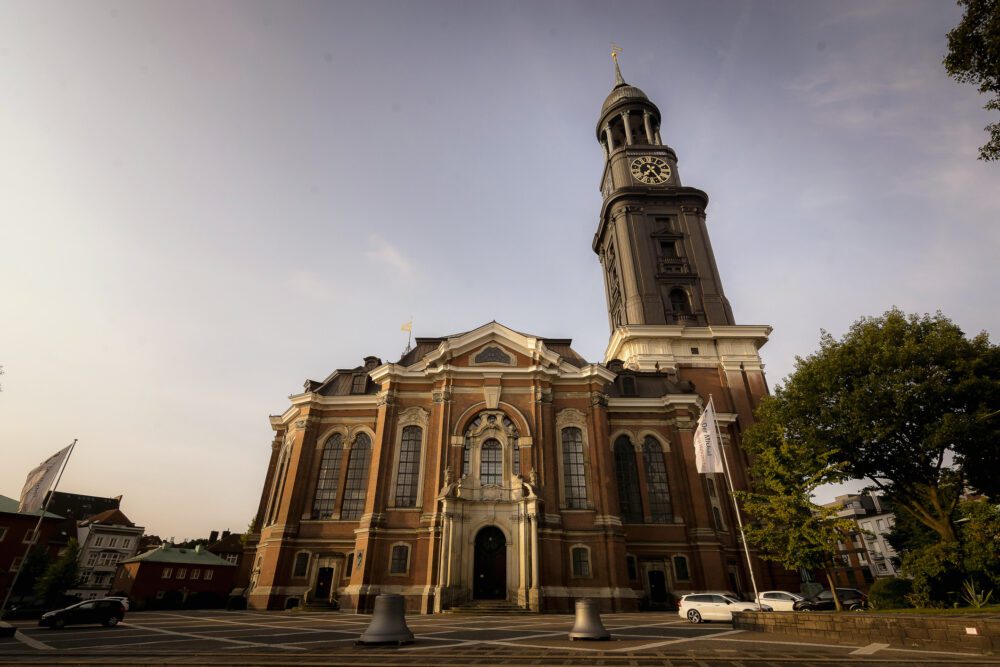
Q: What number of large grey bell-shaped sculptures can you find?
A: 2